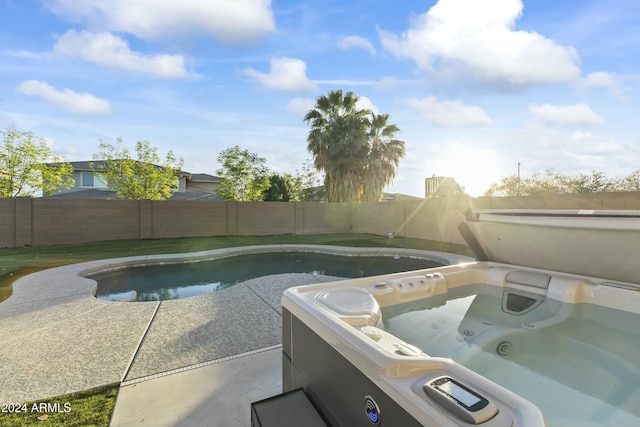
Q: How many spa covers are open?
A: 1